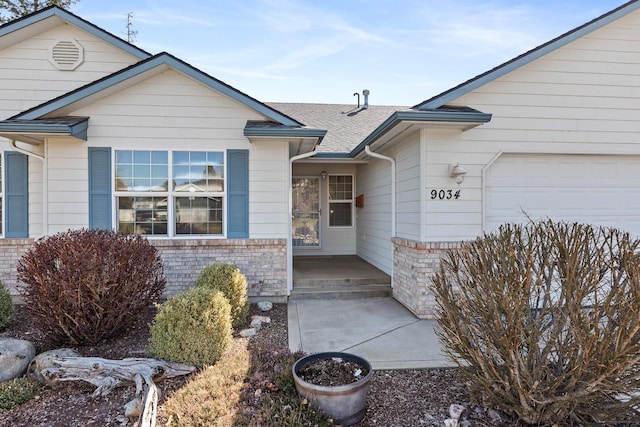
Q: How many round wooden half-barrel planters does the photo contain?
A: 1